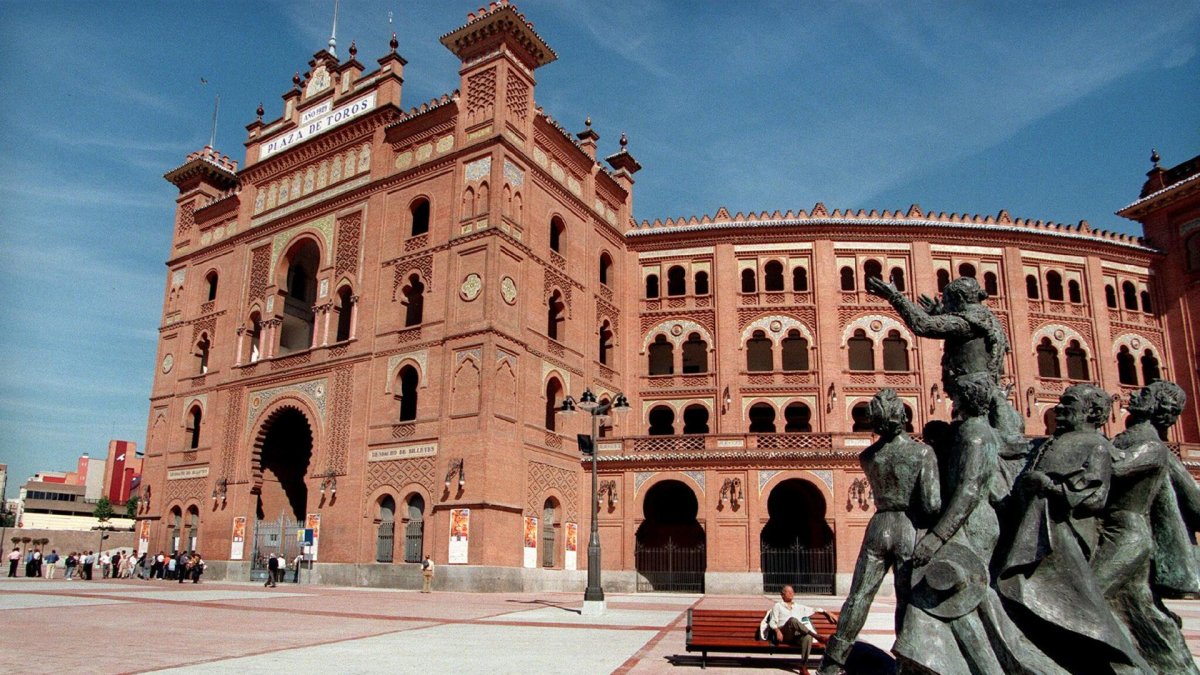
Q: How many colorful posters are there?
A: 6